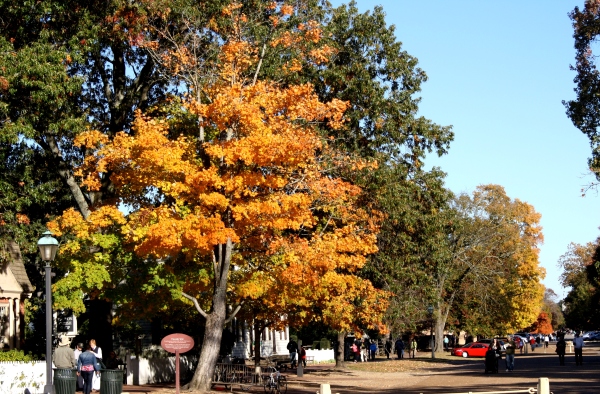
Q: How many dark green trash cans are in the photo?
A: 2